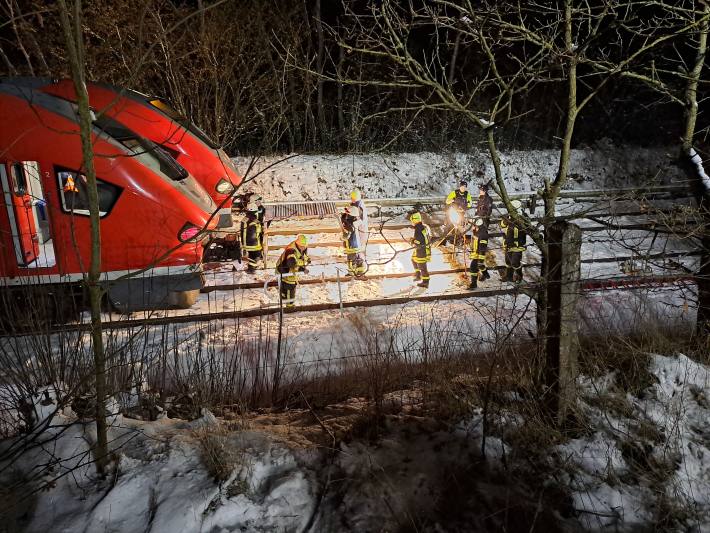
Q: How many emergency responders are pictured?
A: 10